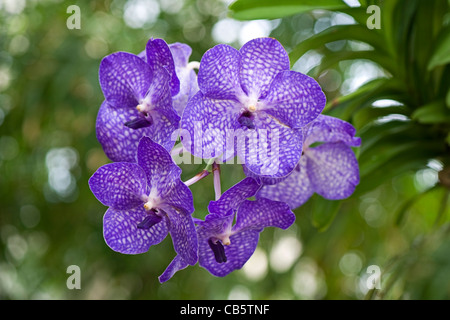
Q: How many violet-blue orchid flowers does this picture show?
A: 6